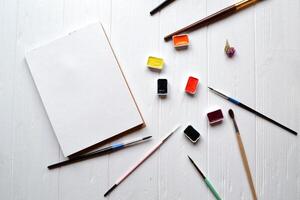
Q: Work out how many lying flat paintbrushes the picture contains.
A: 7